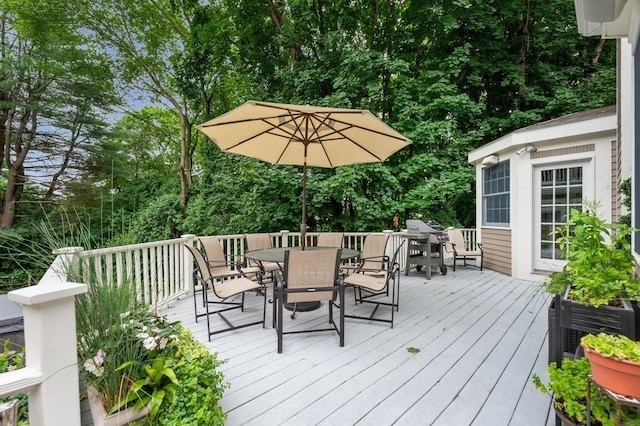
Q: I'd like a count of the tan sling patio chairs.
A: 8